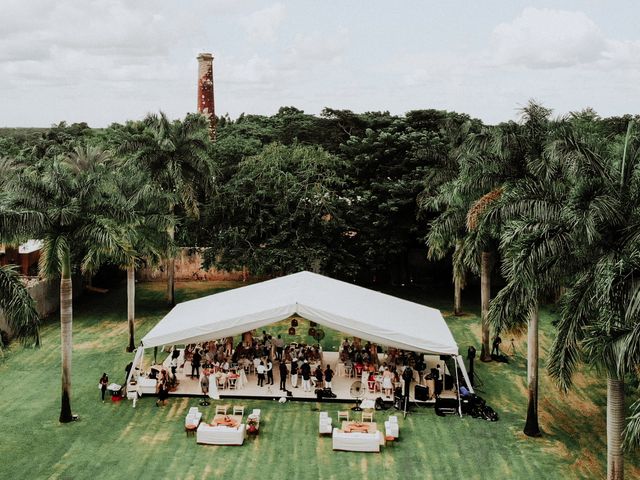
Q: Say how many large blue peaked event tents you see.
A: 0